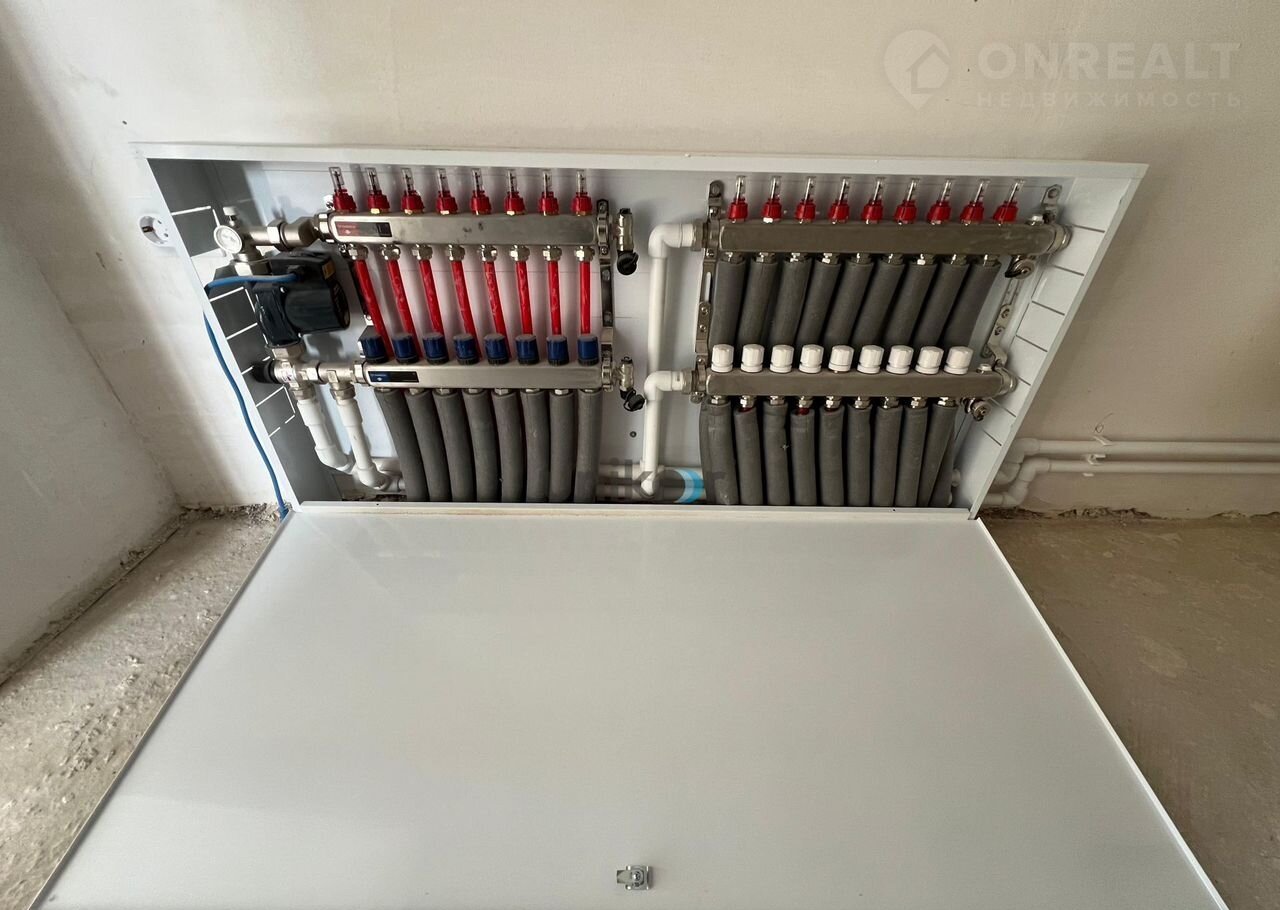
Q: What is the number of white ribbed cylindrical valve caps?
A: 9